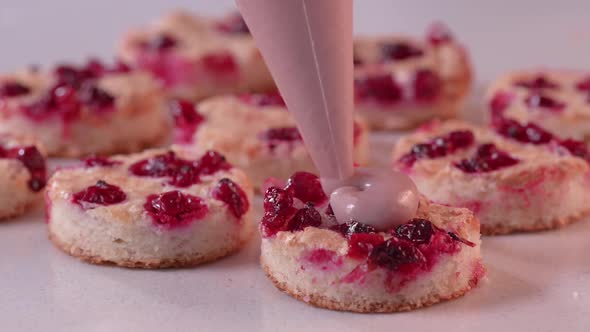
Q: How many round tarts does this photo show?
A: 9